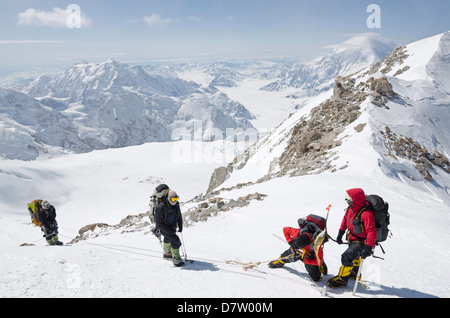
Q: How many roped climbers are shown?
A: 4